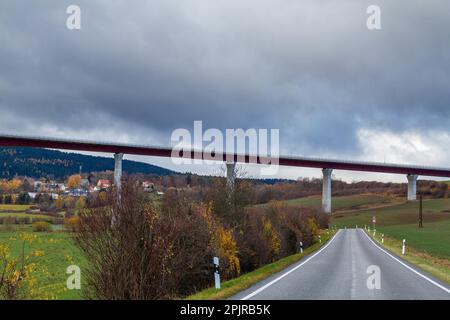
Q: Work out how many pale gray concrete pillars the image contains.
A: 4